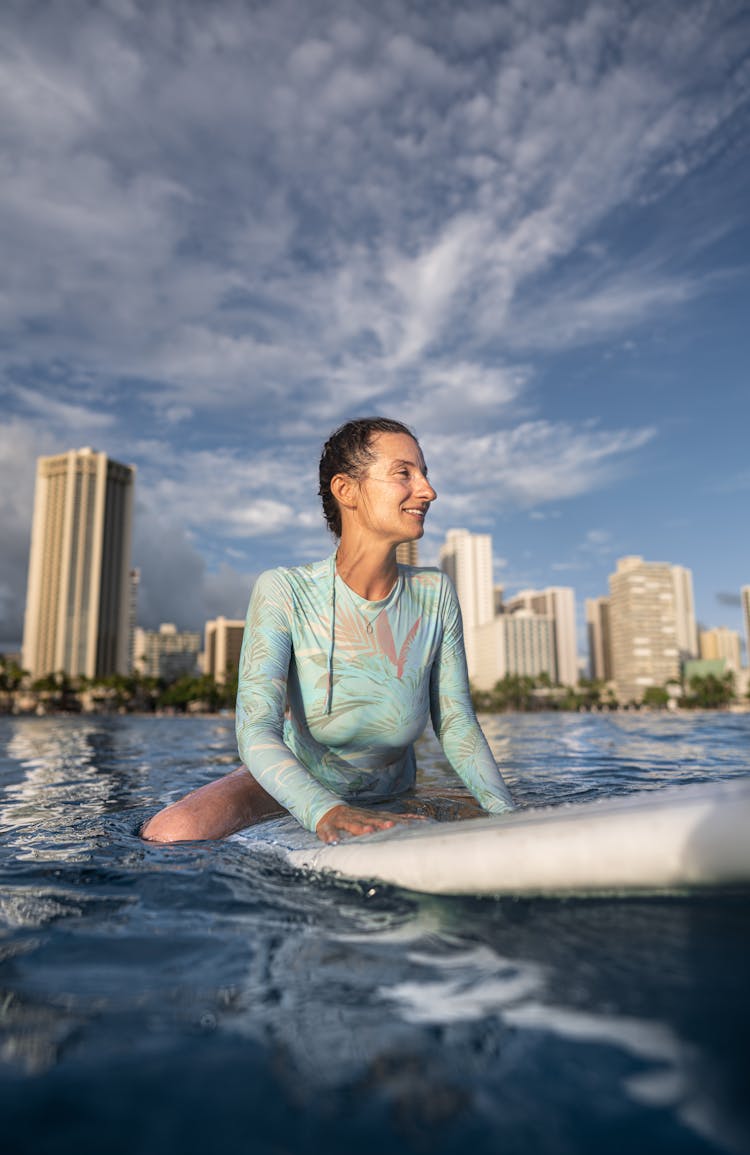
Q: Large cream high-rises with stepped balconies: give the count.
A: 1